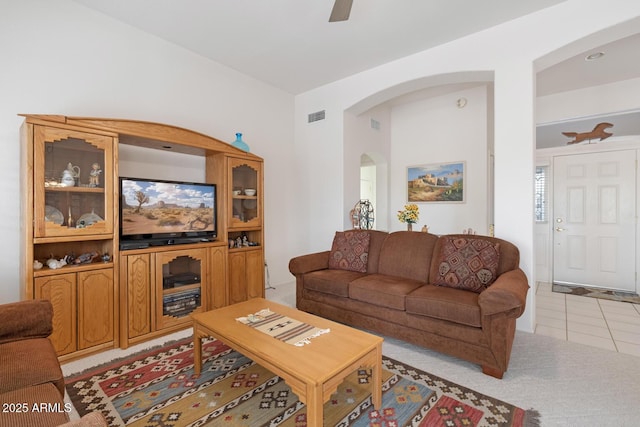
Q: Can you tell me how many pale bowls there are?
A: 1